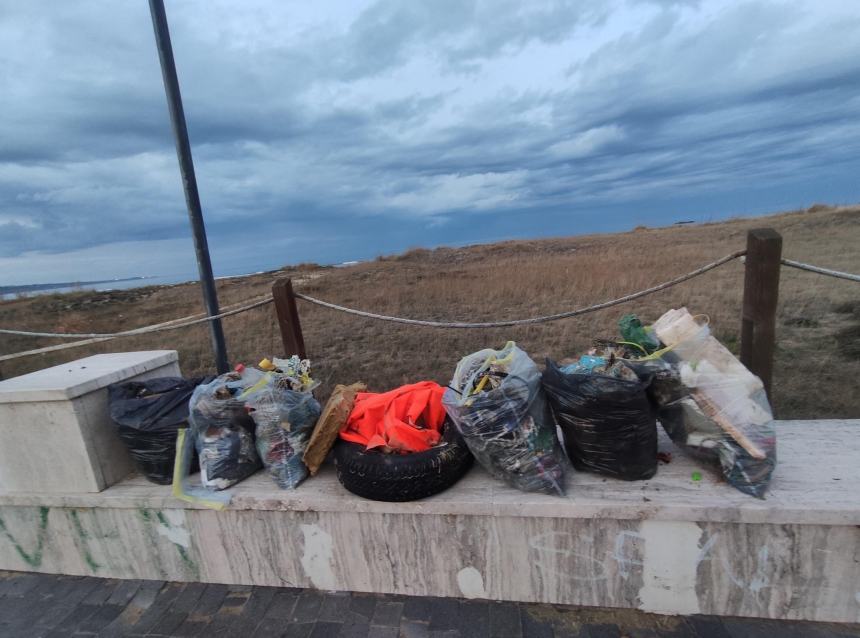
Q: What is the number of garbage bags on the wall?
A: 6